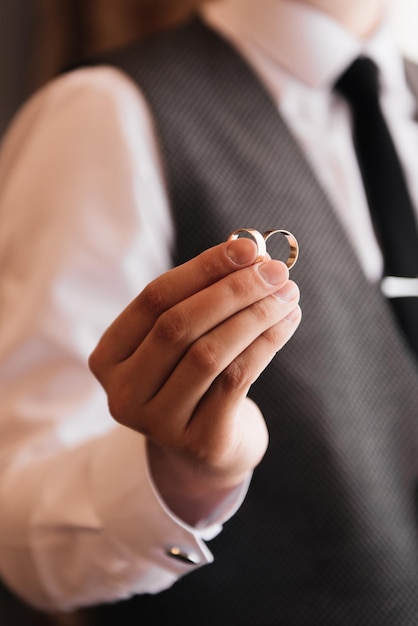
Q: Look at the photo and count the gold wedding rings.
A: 2